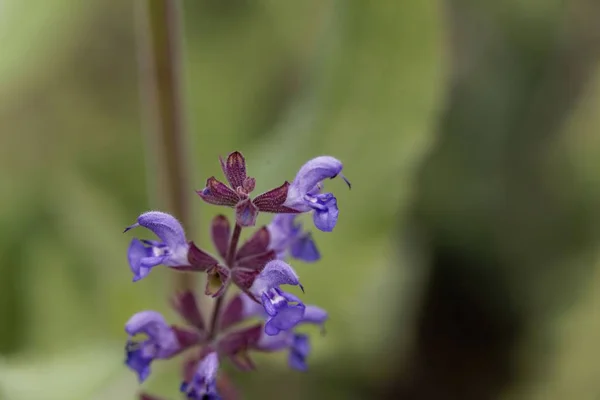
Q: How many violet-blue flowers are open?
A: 7